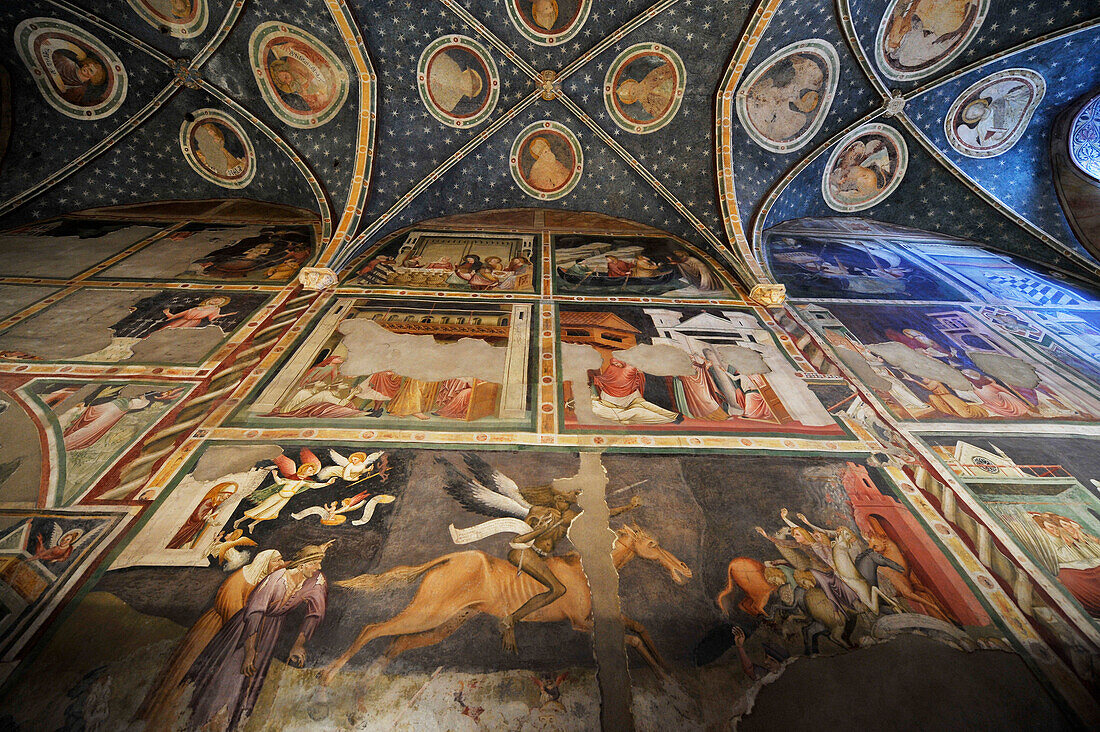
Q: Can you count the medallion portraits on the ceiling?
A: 12